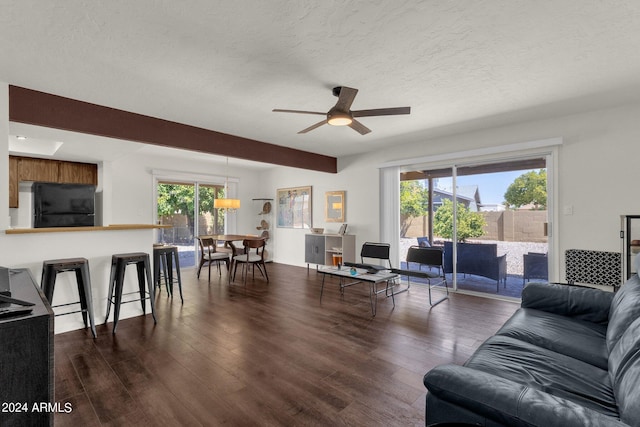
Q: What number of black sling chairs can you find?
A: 2